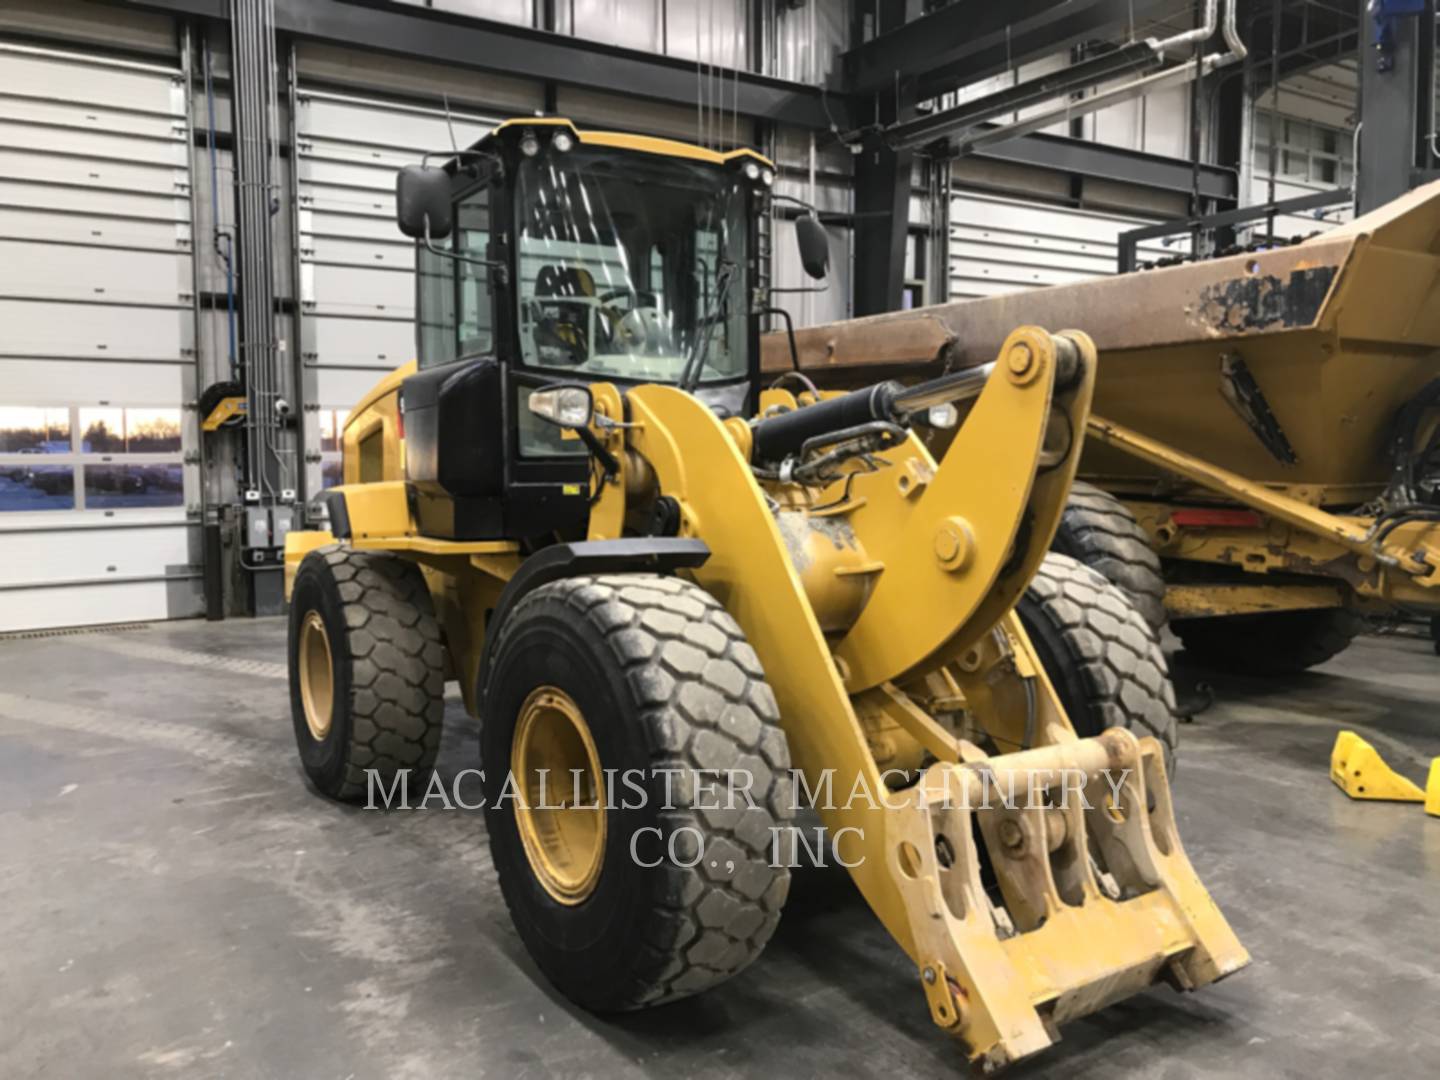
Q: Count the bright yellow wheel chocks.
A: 2